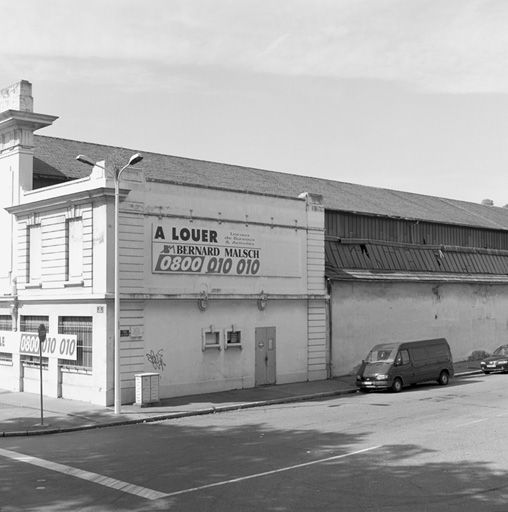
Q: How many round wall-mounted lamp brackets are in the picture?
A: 2